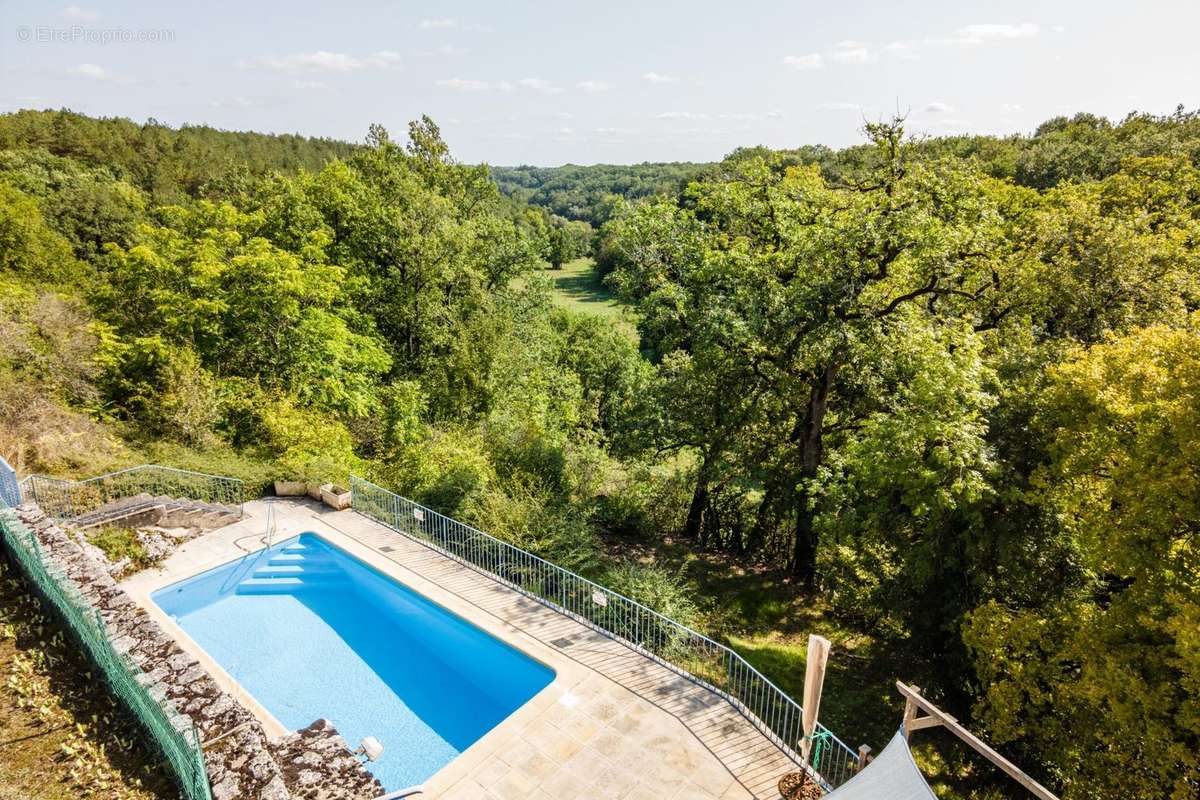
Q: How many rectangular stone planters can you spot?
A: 3